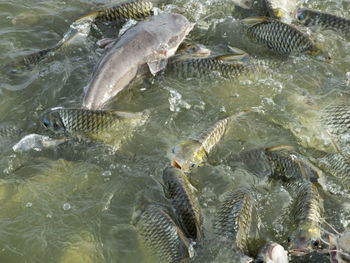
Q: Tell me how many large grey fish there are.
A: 1